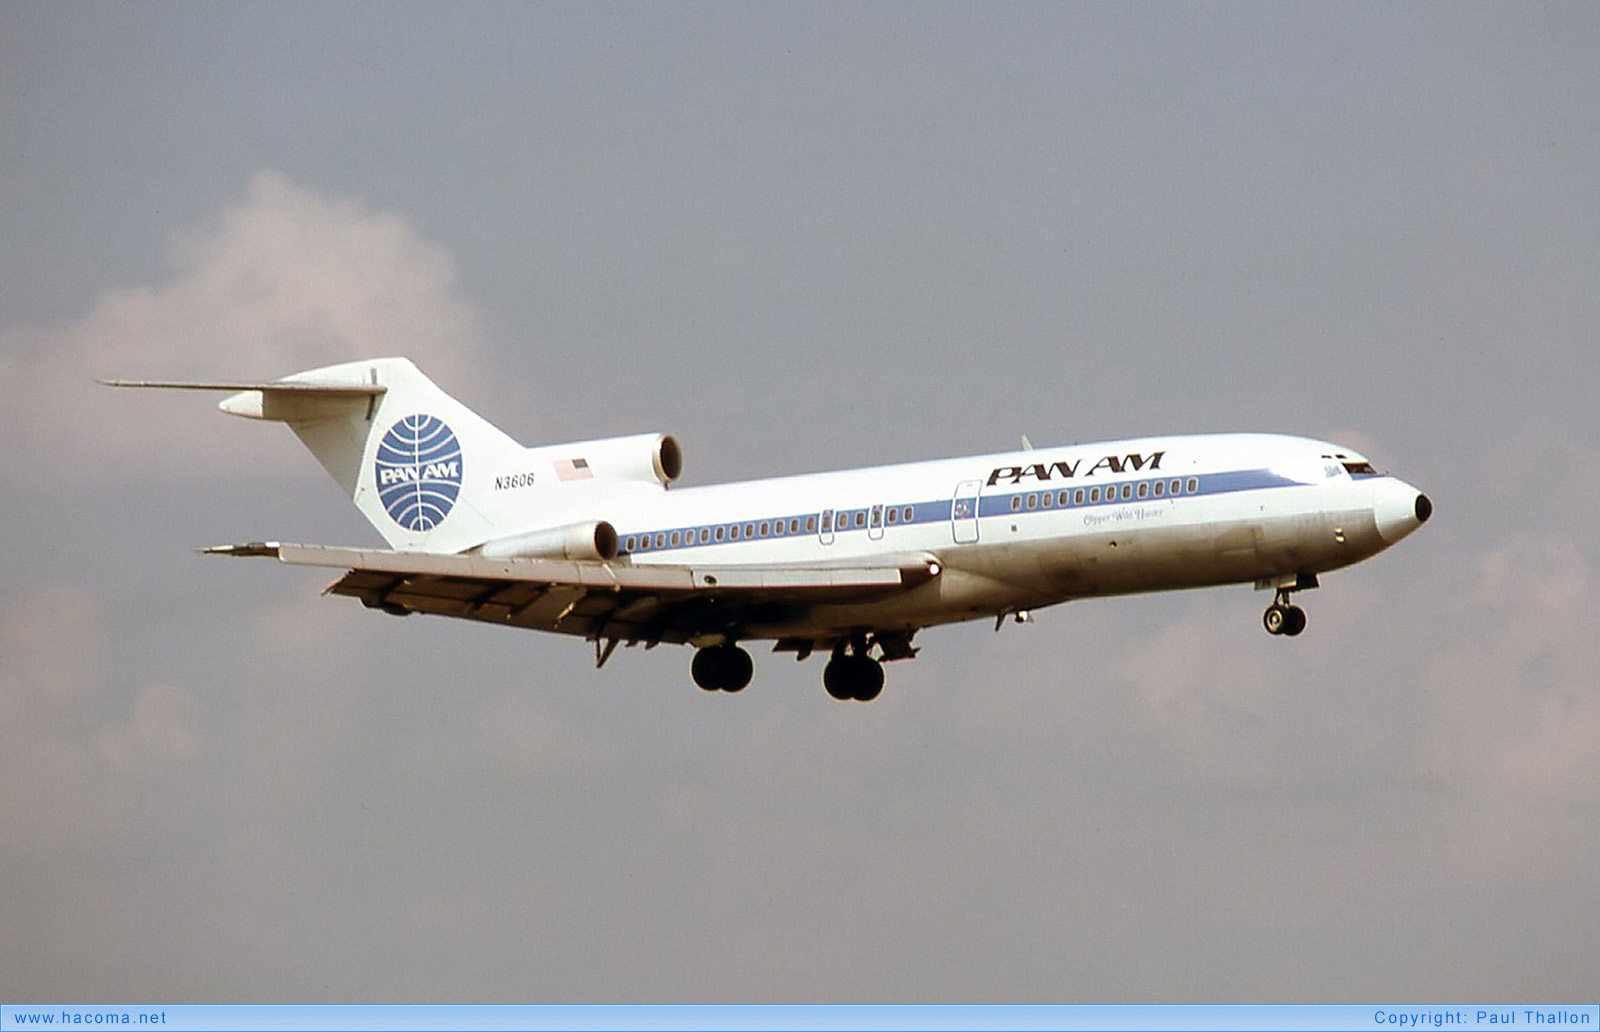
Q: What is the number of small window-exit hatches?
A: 2